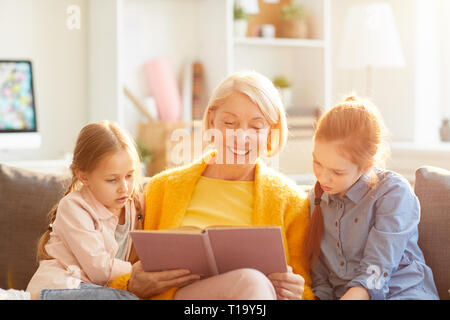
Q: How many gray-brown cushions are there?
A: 2